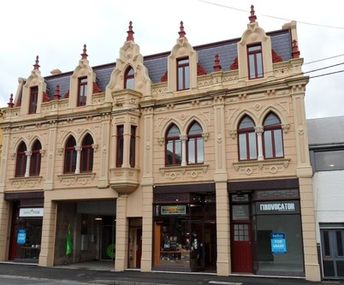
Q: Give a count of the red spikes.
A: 9